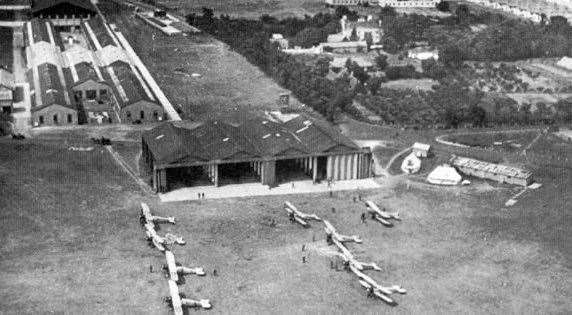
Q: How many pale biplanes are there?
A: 9